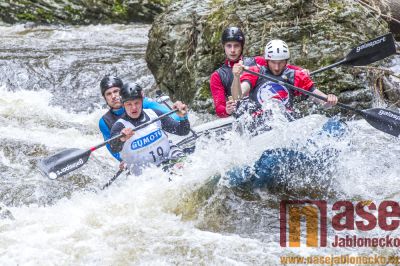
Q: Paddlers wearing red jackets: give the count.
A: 2